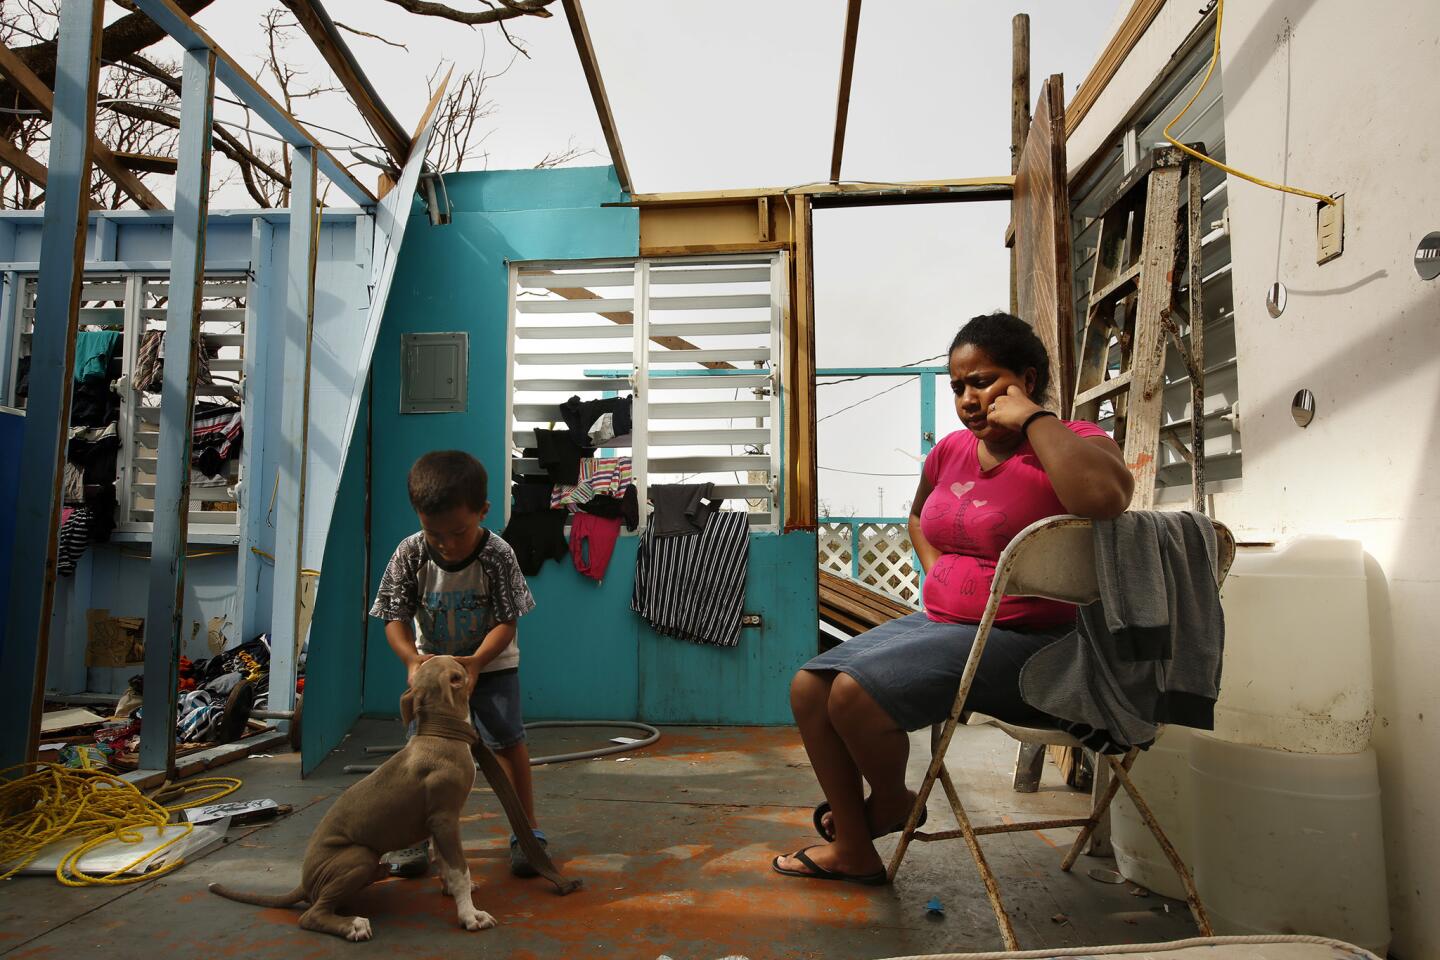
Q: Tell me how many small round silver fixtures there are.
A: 3